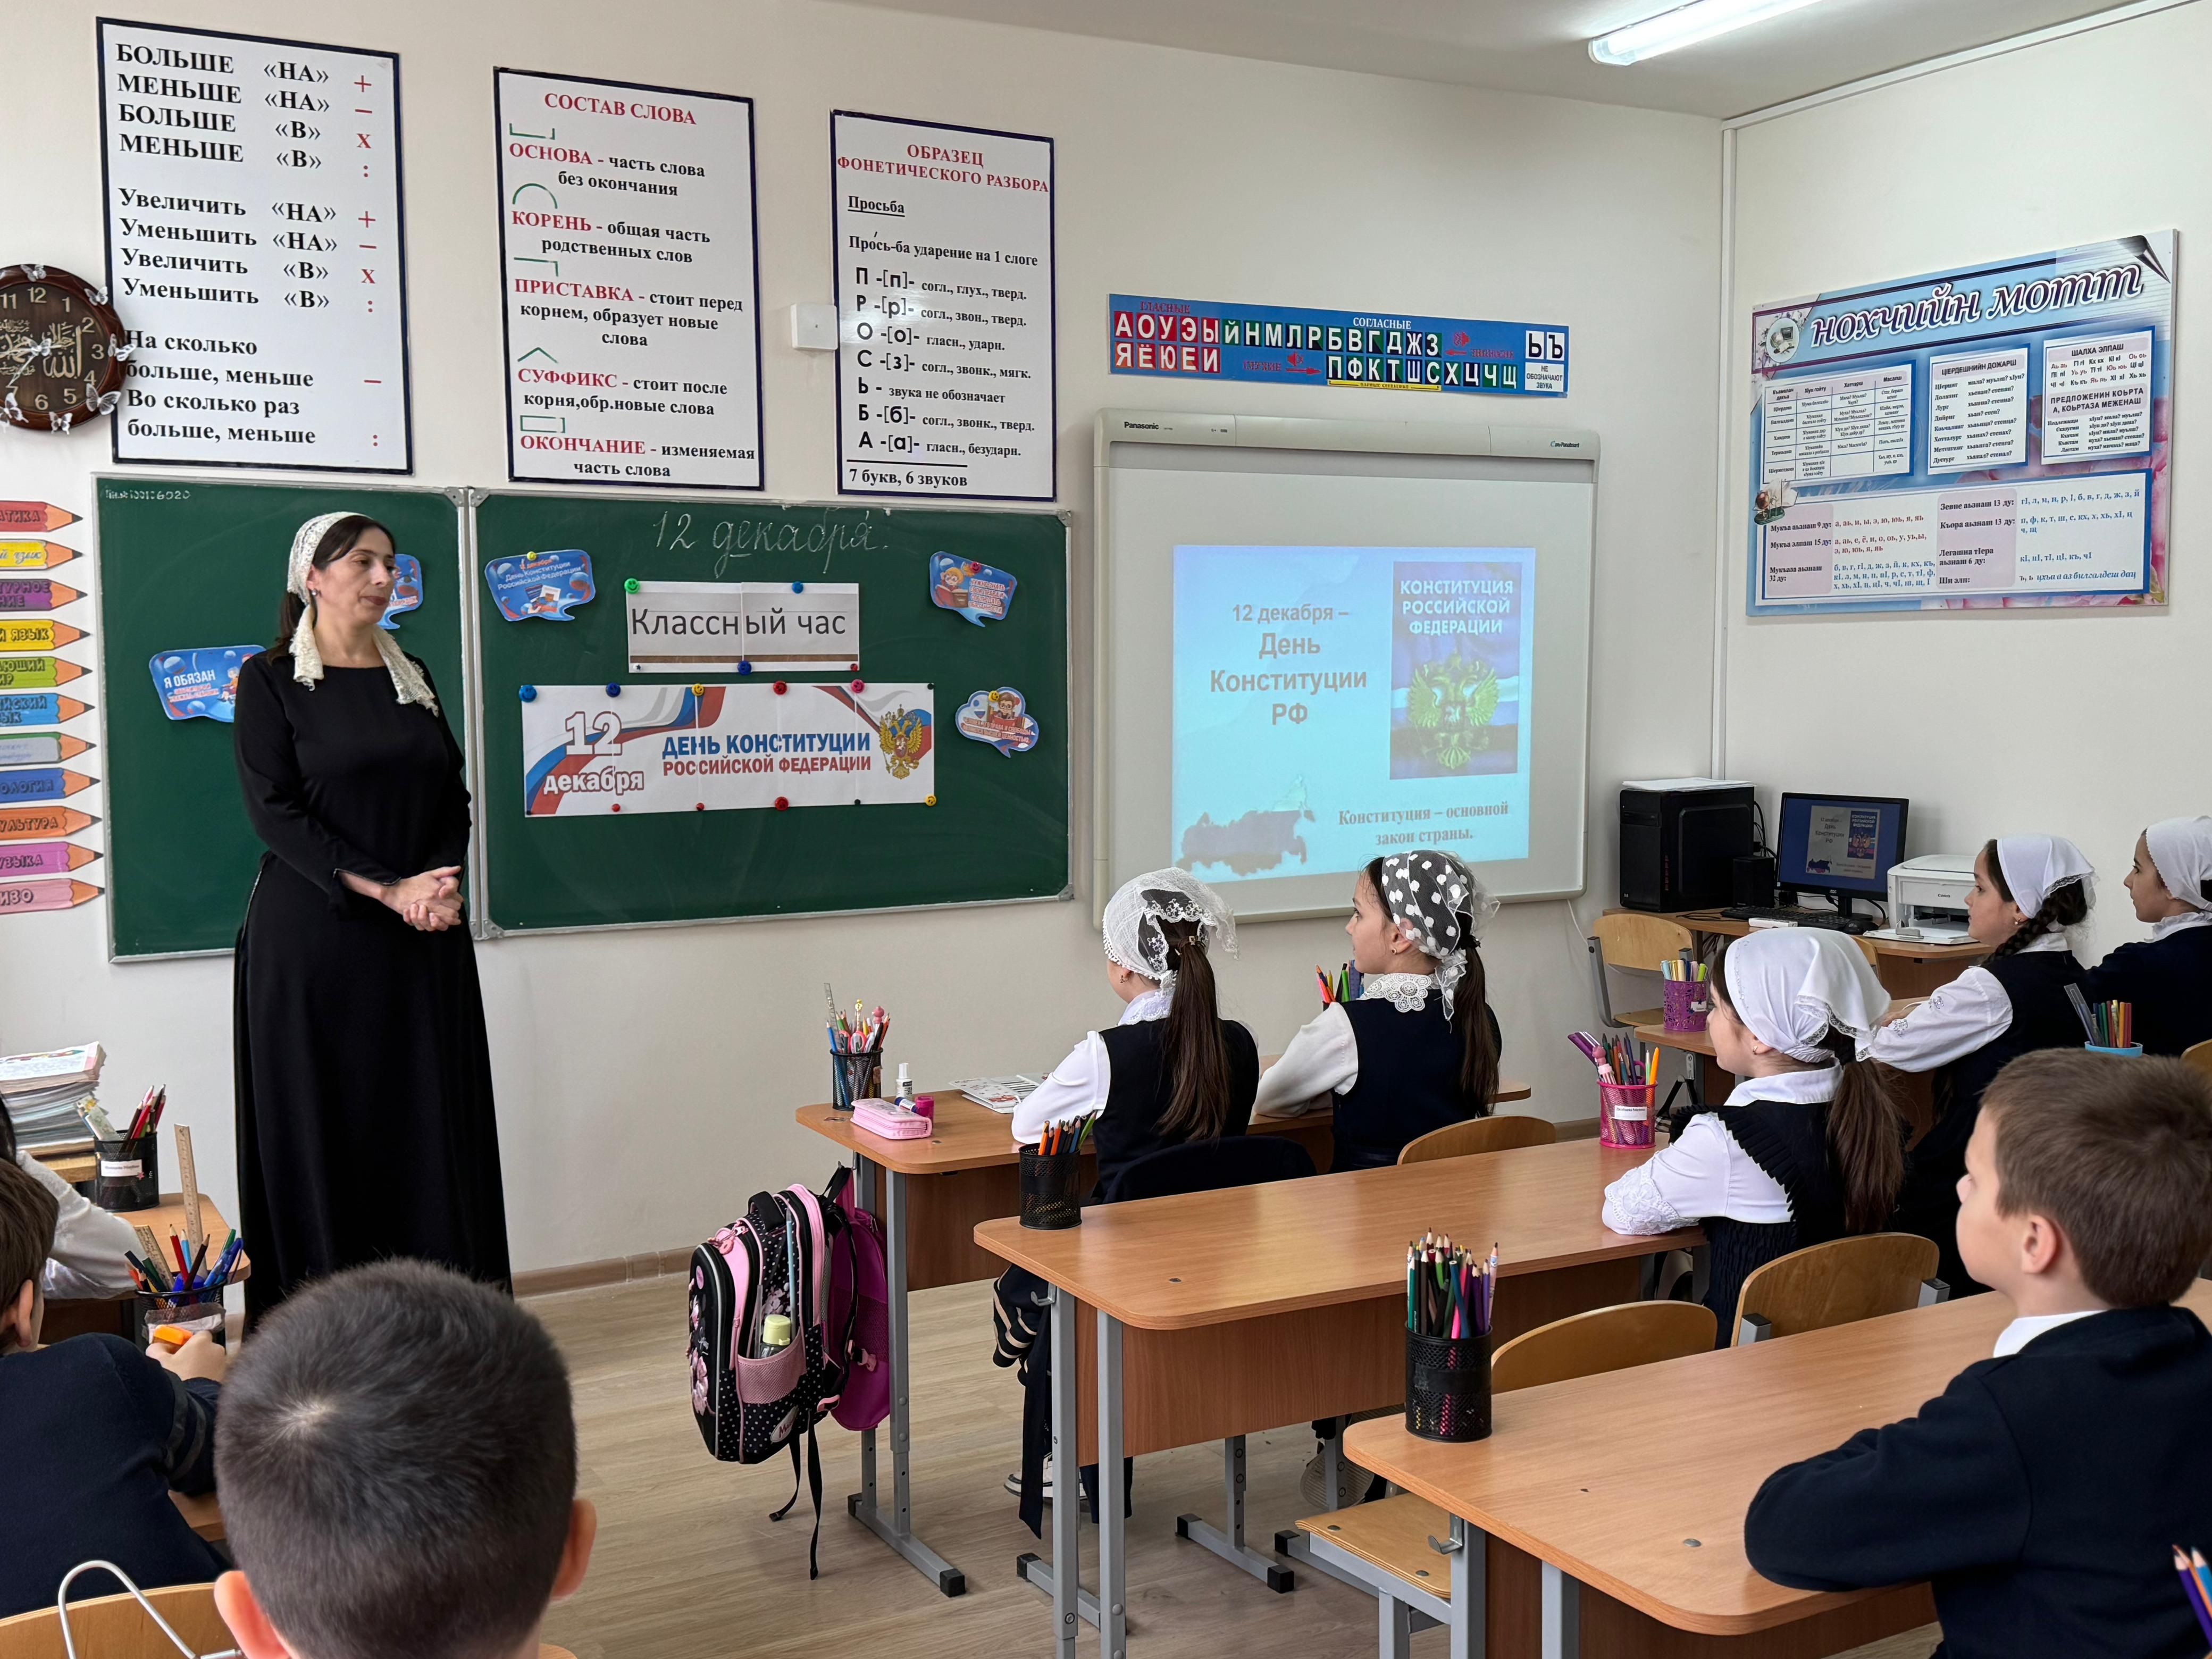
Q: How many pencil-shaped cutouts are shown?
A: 11